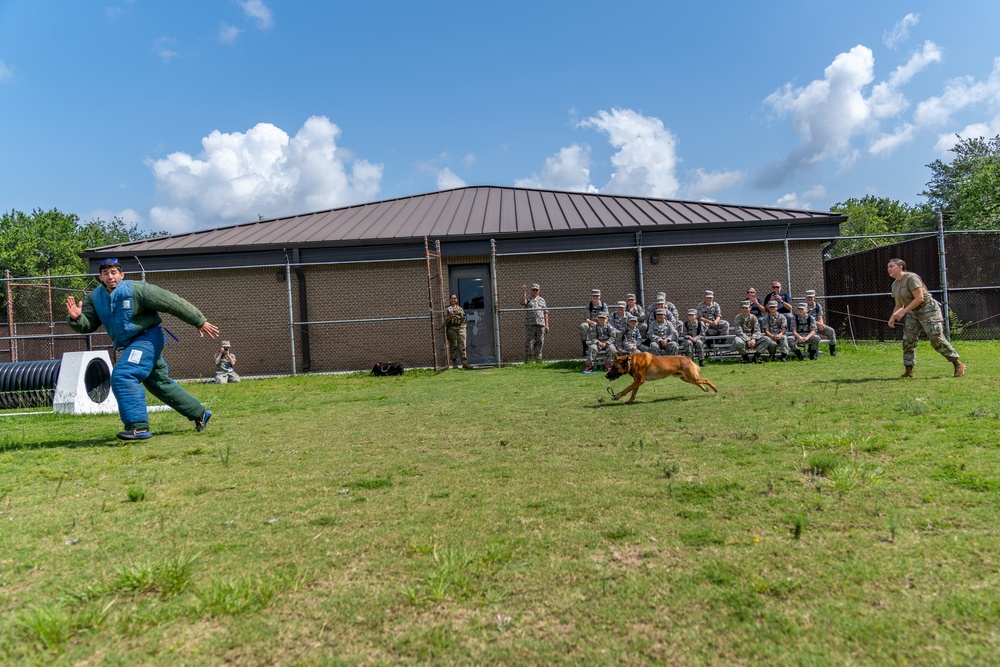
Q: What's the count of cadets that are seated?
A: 14